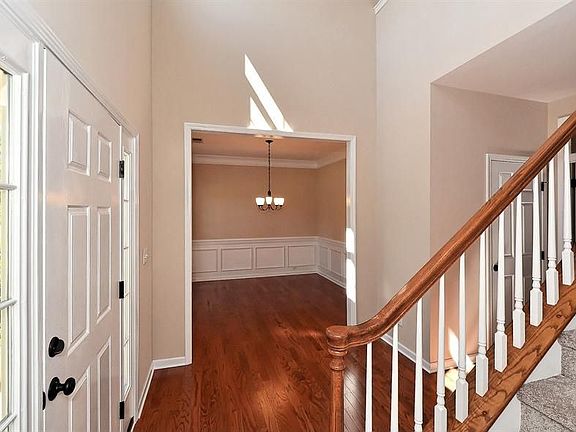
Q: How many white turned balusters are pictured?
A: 11